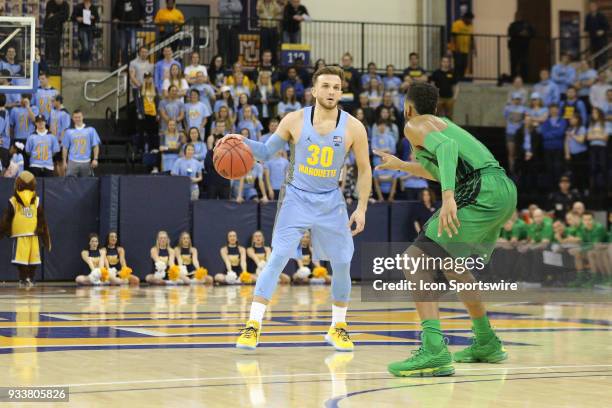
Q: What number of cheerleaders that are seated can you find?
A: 7